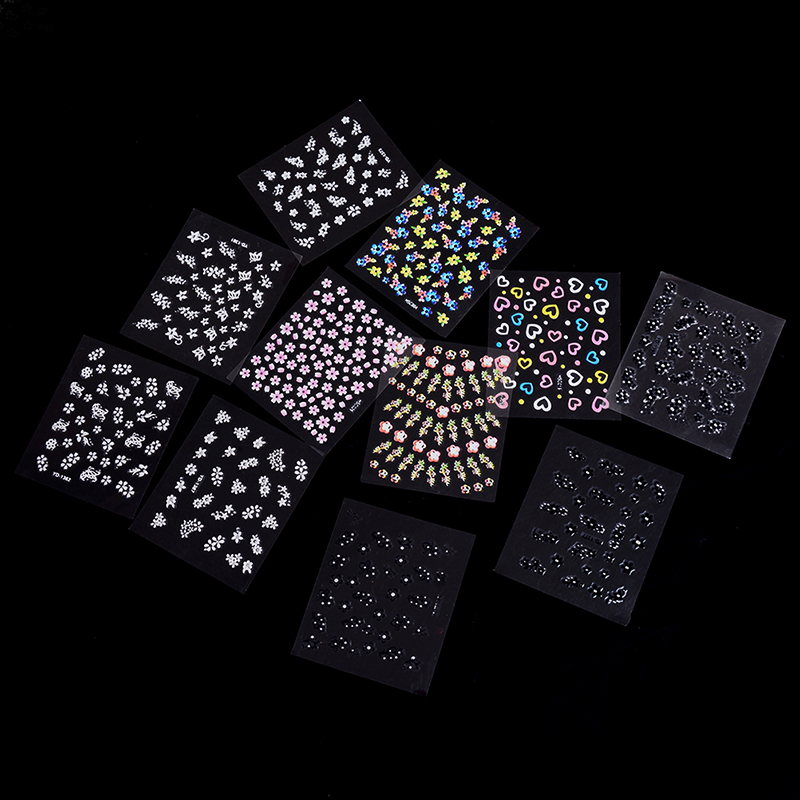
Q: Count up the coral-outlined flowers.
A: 15